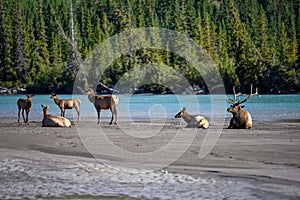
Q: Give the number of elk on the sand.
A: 6